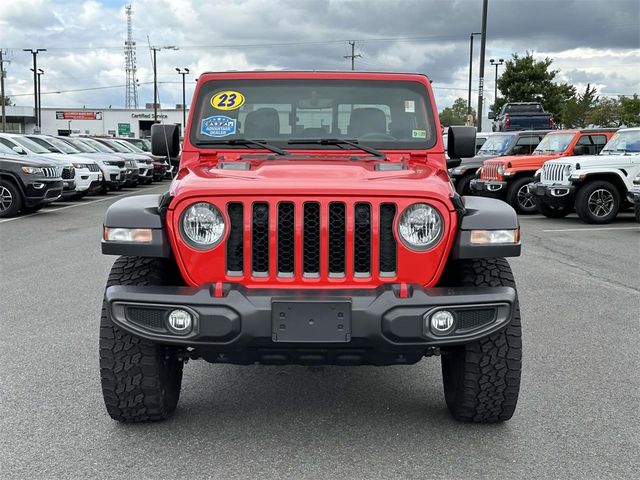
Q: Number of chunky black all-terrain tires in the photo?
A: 2